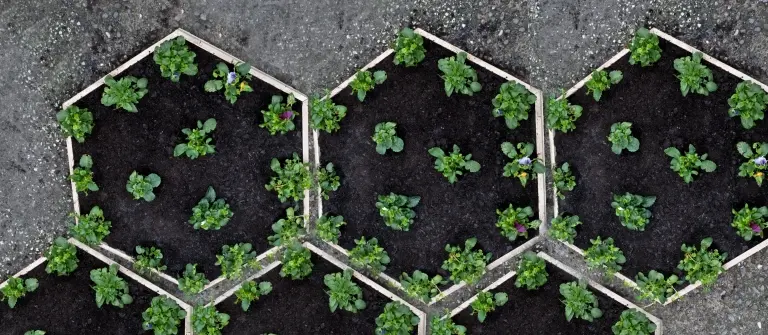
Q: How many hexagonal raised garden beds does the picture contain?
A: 6